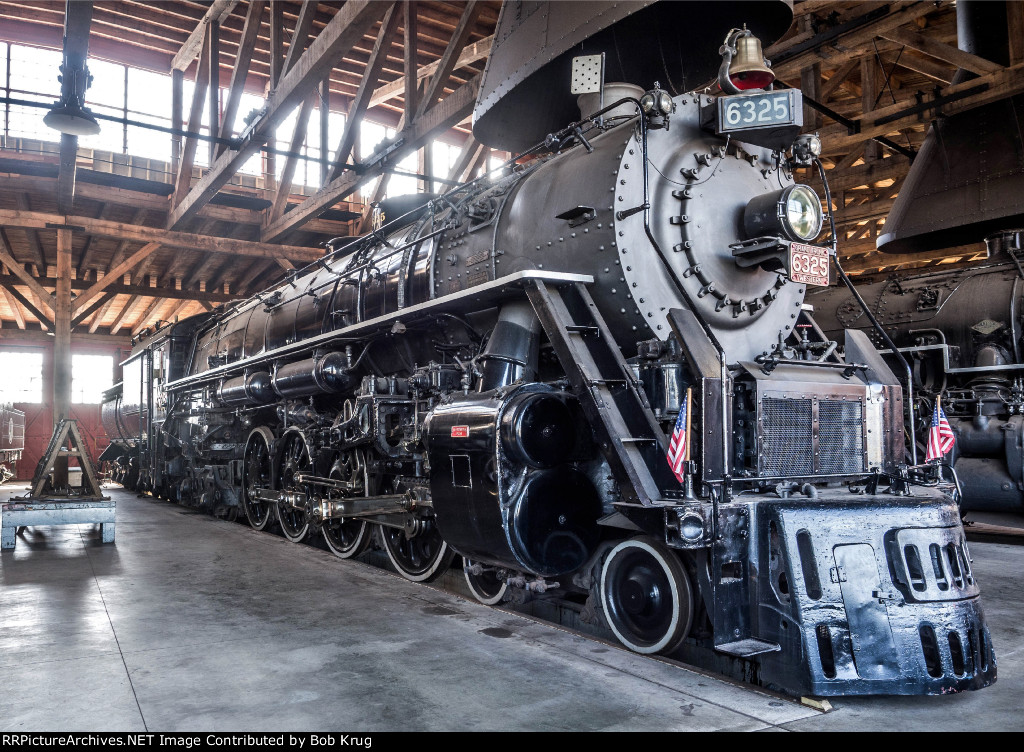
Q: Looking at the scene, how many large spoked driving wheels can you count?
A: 4